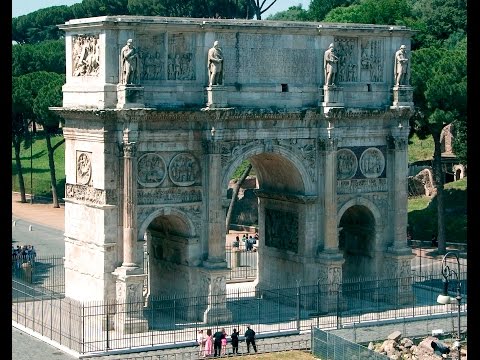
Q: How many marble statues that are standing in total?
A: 4